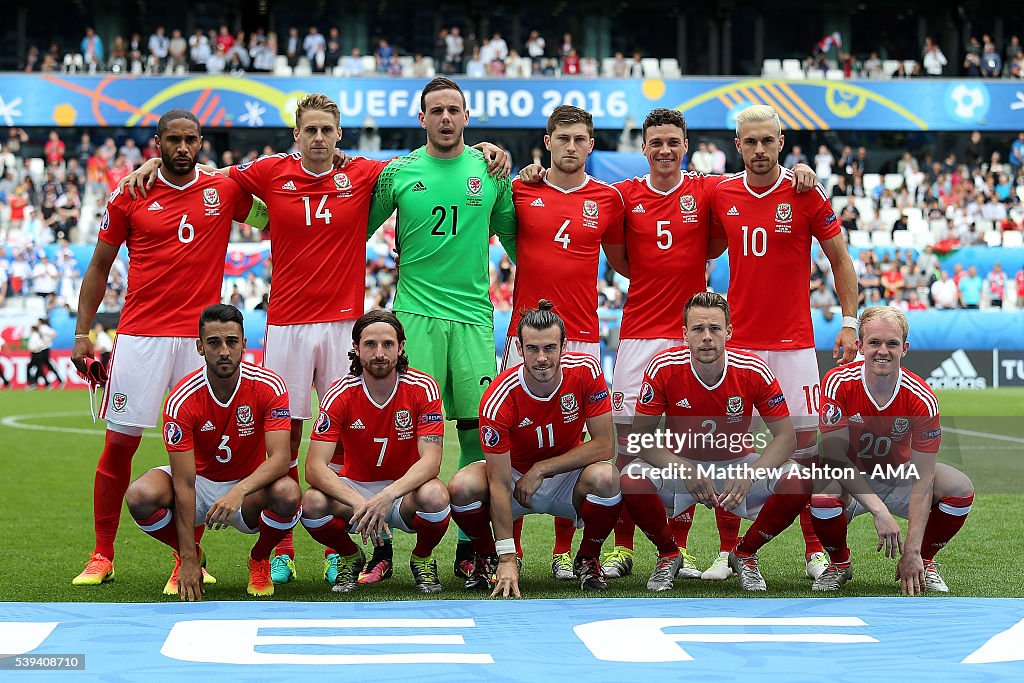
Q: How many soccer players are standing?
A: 6